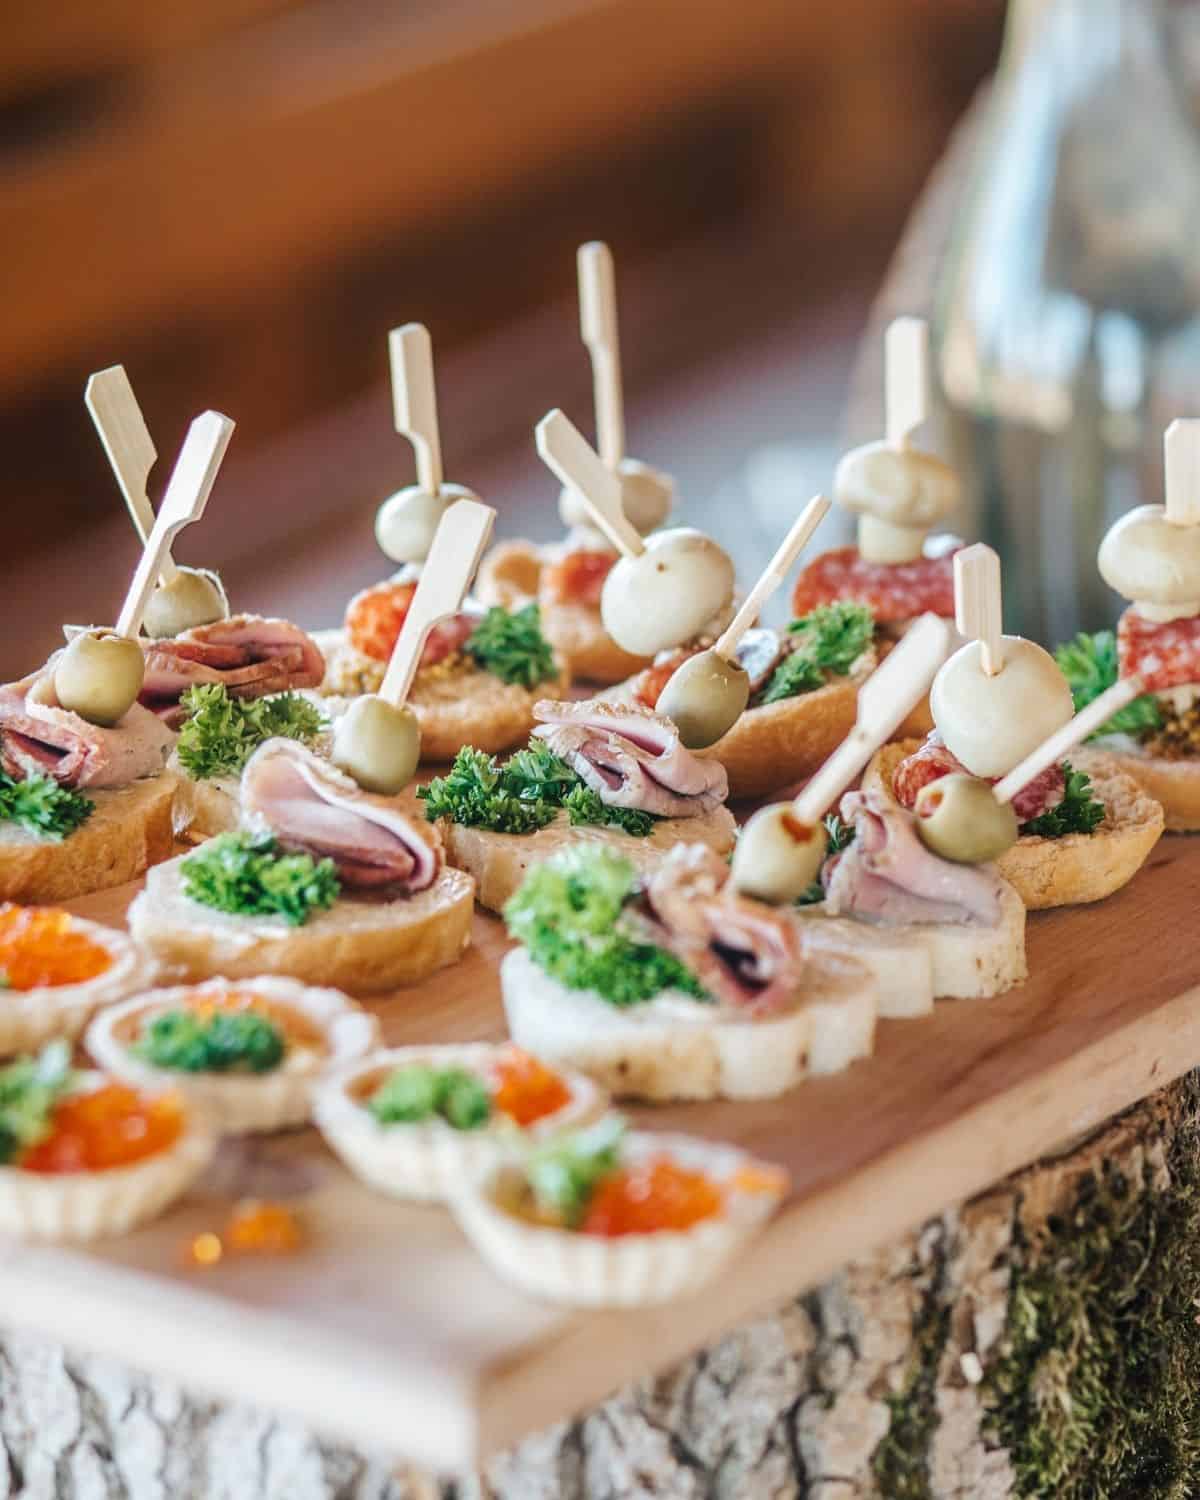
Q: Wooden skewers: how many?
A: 12